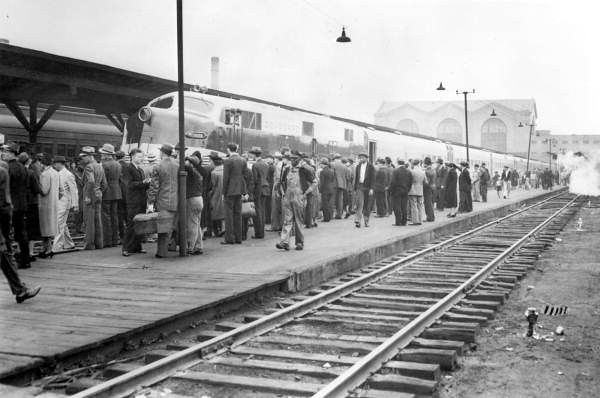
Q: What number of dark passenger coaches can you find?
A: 1